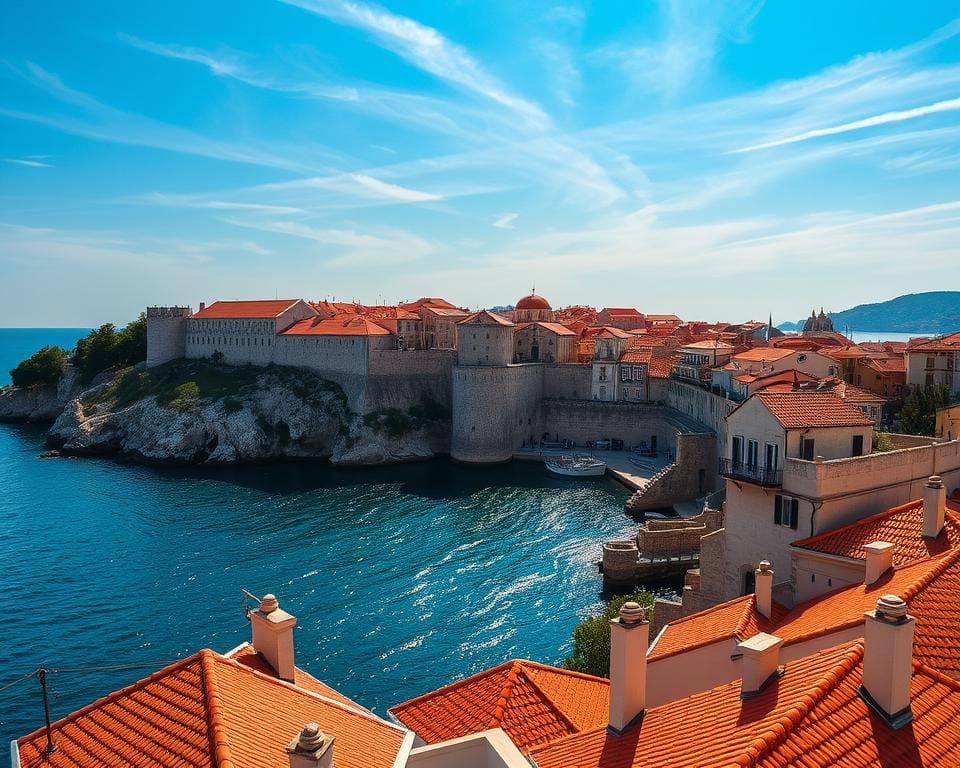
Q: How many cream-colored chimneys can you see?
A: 8